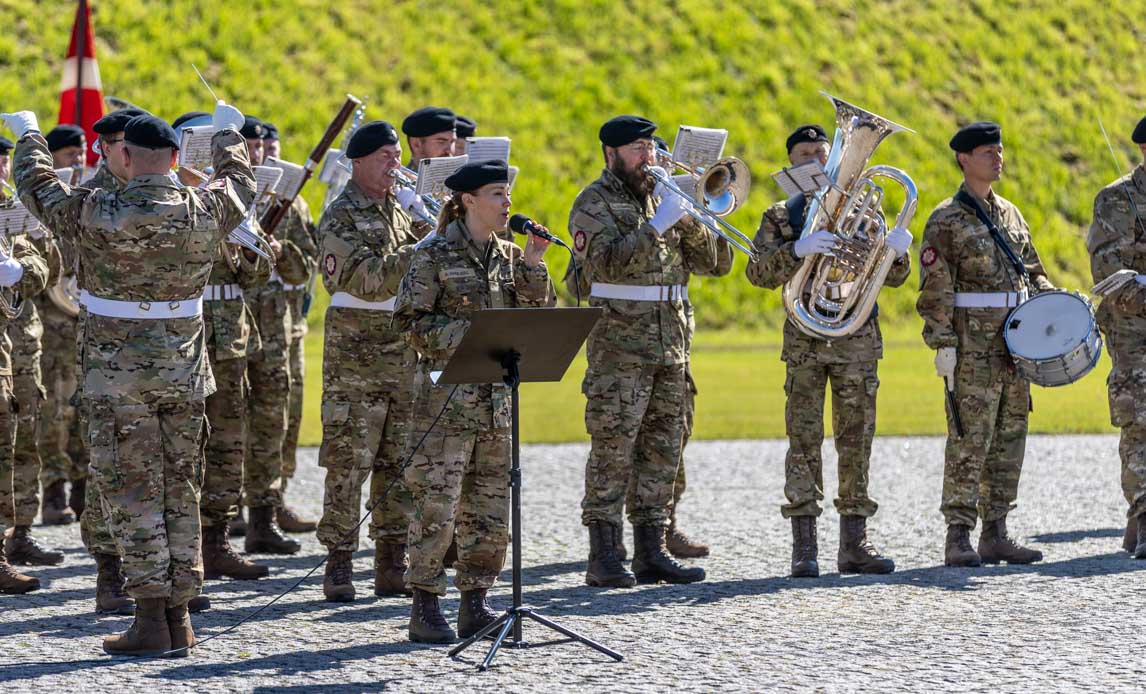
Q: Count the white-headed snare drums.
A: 1